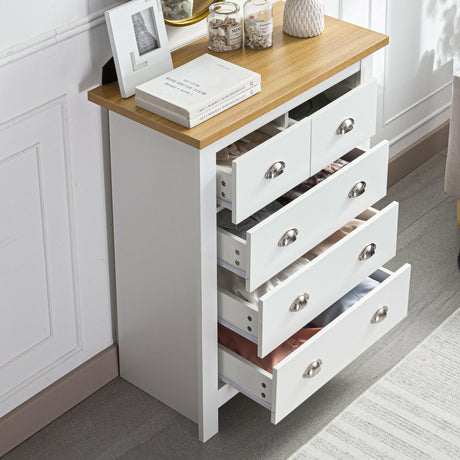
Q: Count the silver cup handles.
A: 8